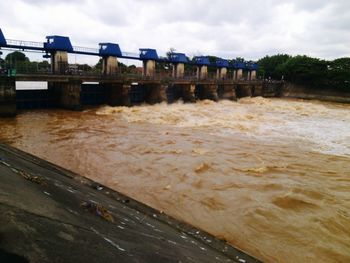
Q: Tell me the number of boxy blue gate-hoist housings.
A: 9